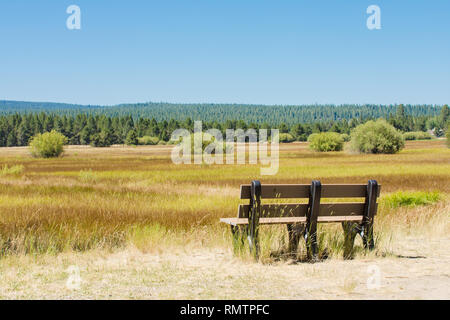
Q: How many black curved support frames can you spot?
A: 3